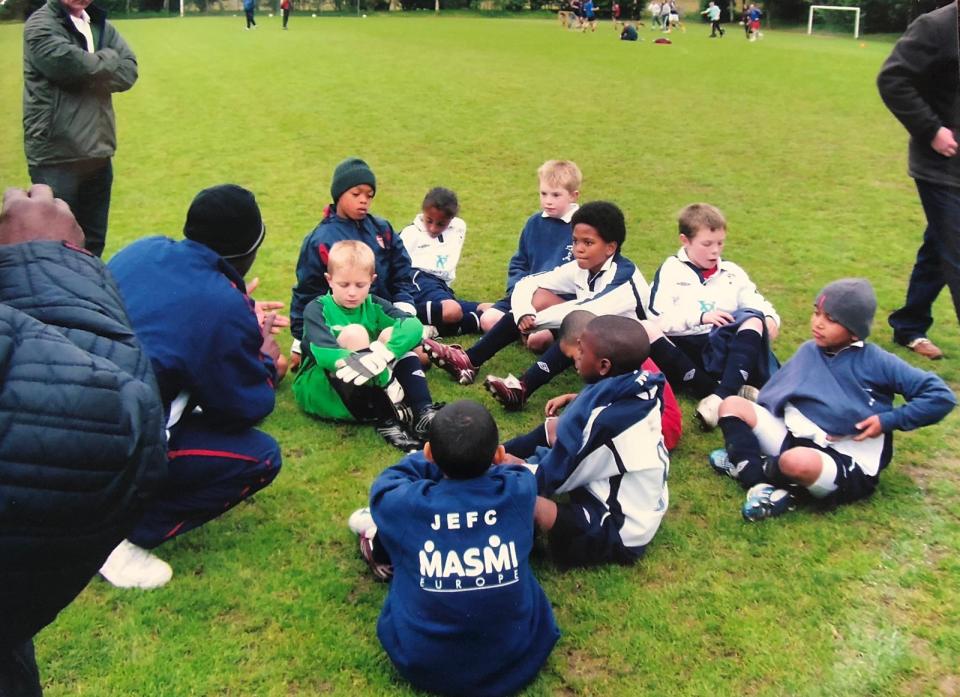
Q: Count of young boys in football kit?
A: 10